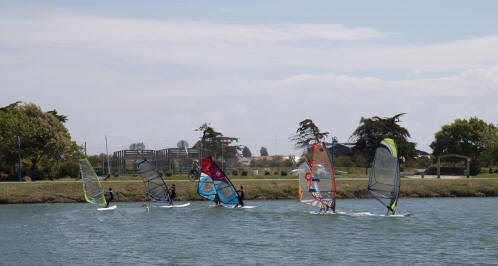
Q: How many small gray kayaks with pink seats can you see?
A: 0